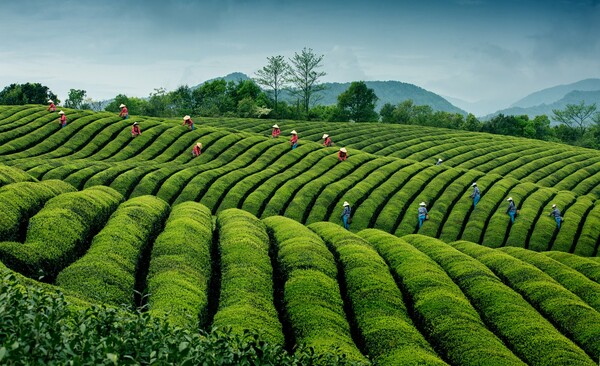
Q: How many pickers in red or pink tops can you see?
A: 10